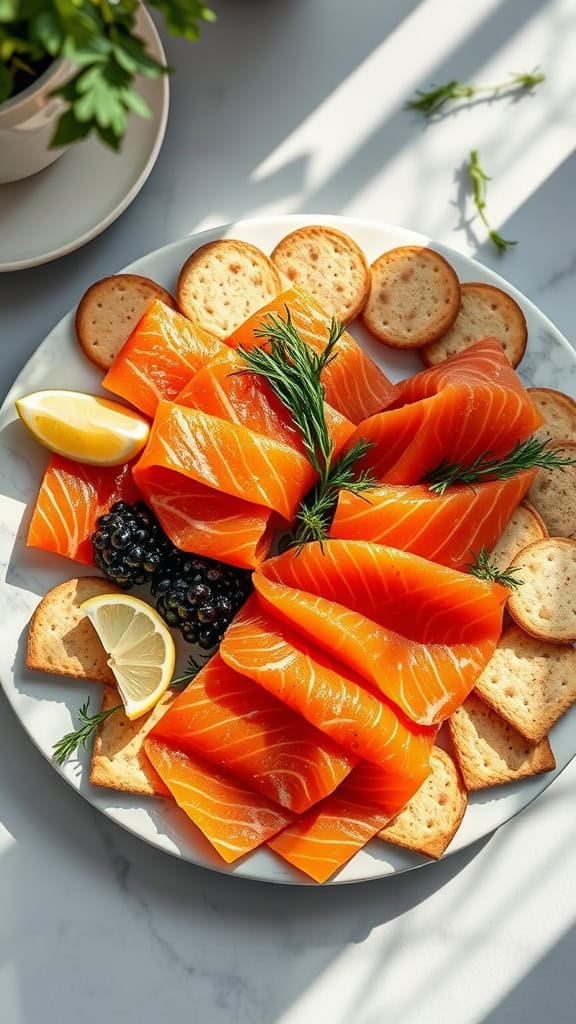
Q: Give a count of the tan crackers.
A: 14